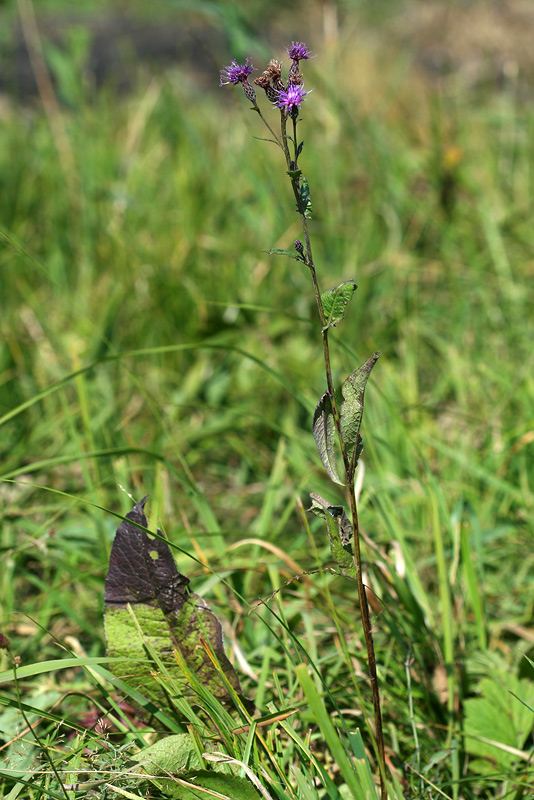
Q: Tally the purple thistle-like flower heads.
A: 3